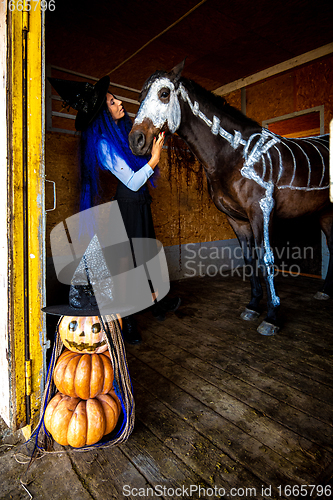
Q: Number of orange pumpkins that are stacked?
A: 3